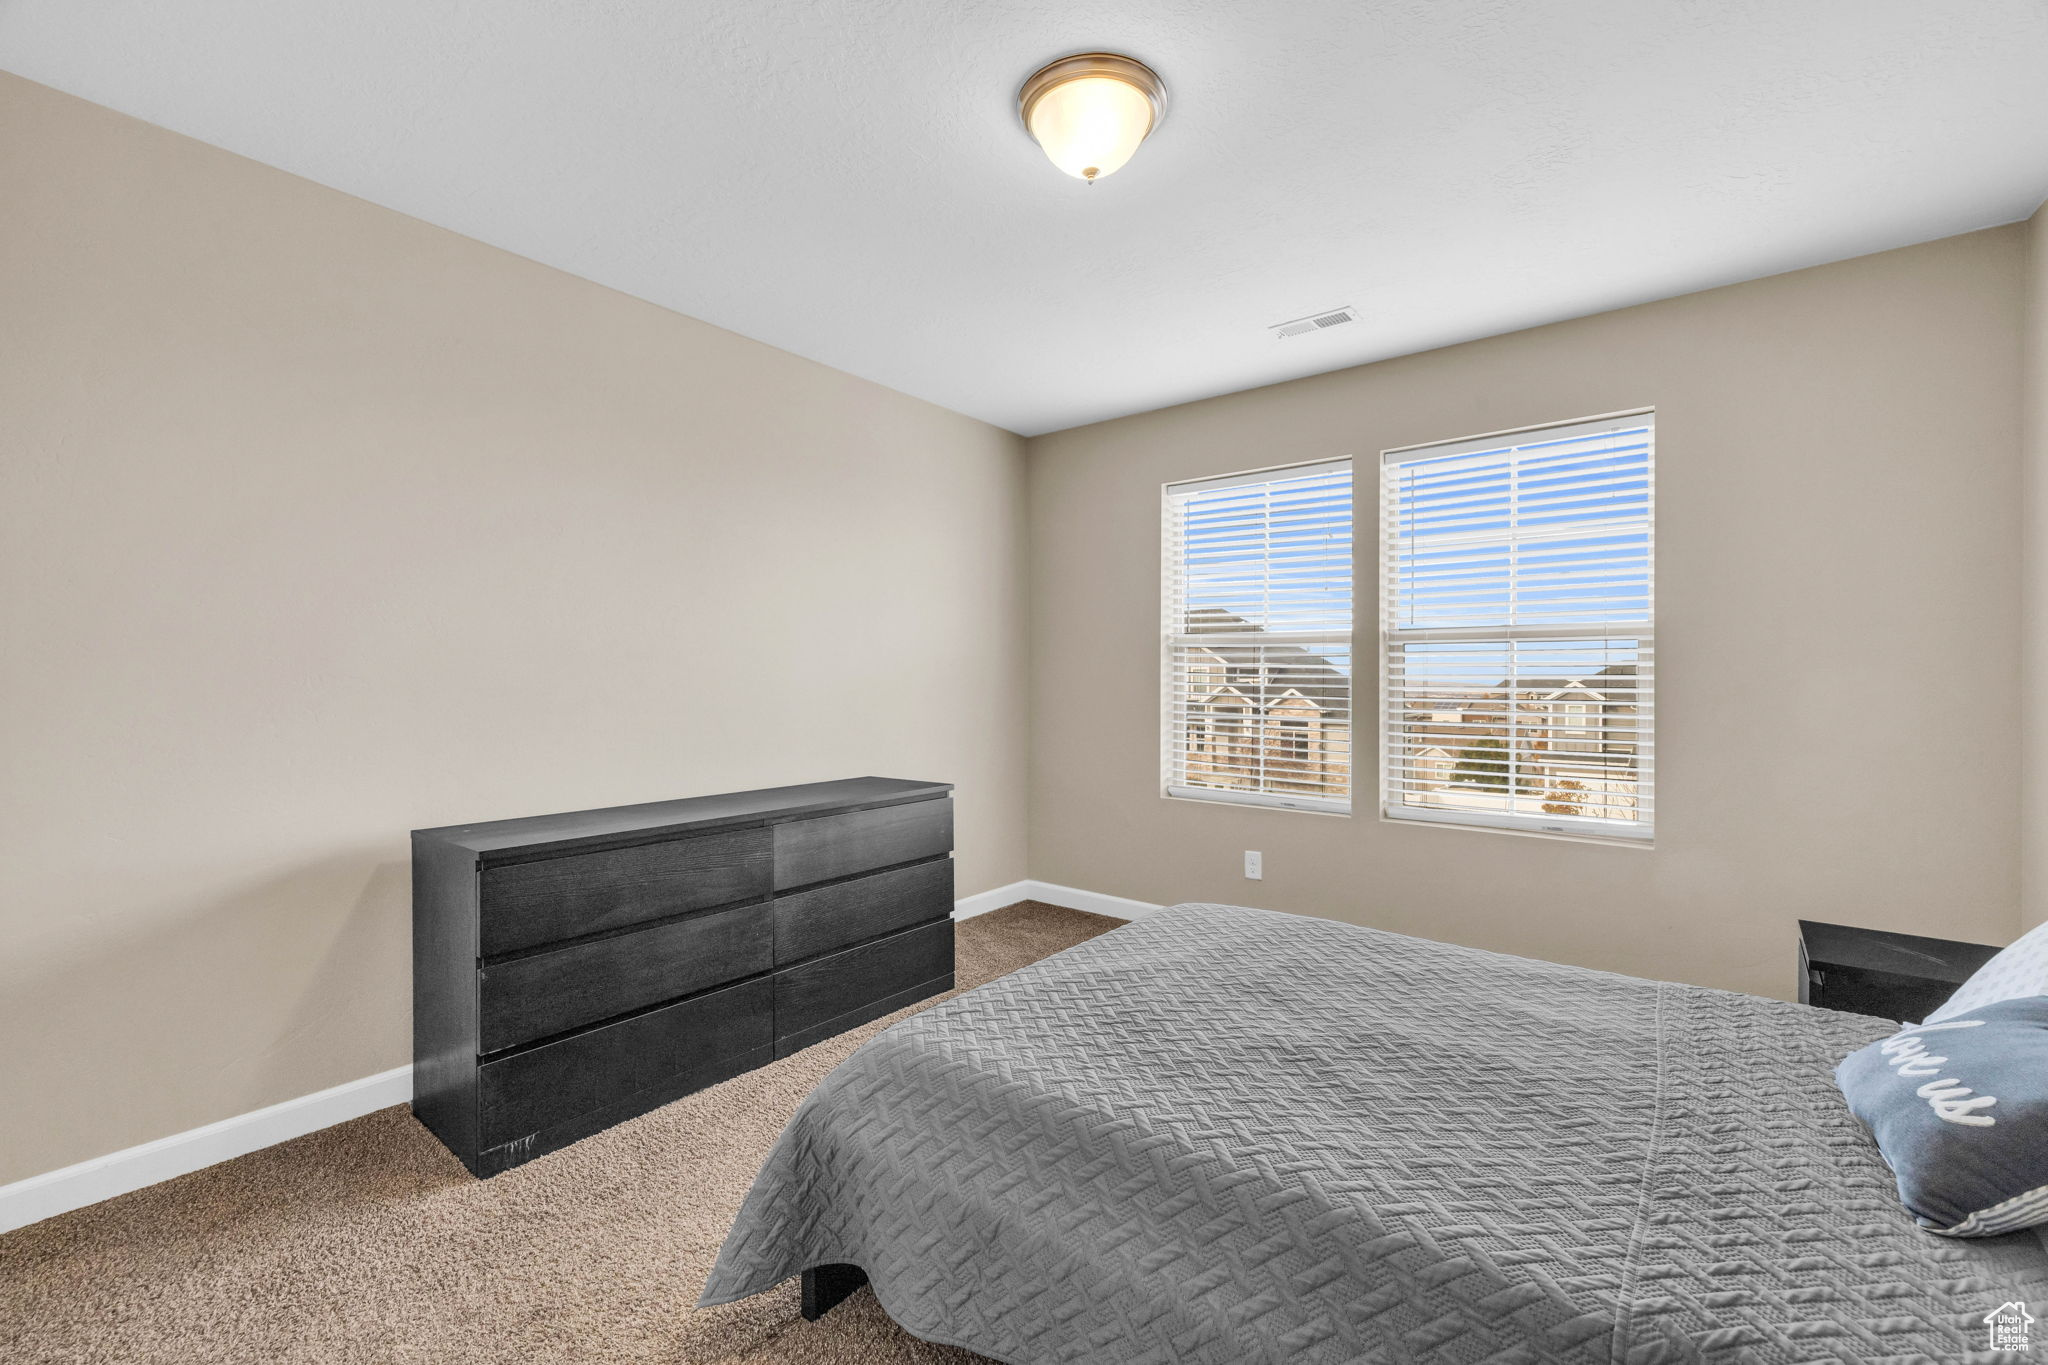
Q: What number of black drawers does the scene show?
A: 6